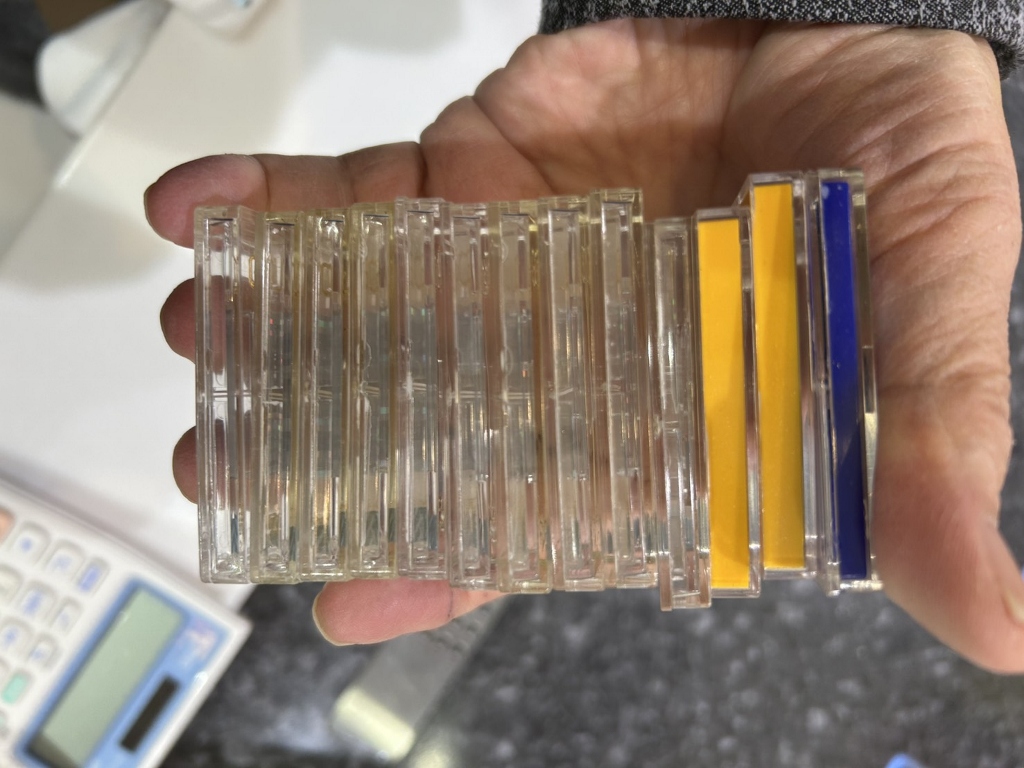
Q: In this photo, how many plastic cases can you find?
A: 13